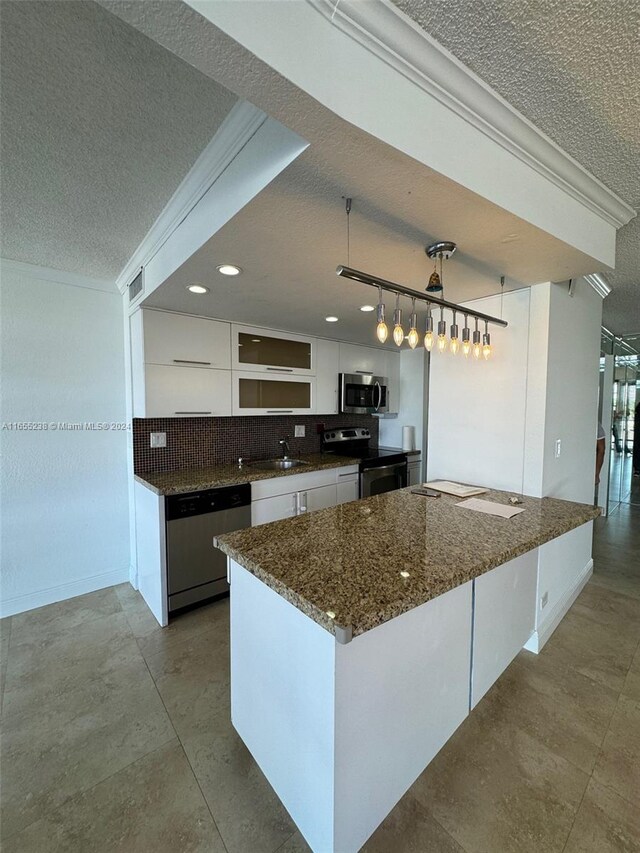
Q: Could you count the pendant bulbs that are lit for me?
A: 9